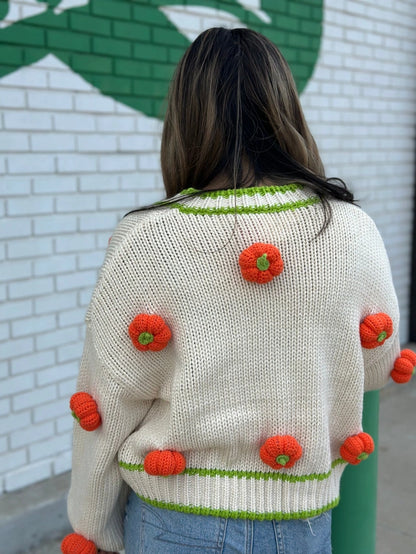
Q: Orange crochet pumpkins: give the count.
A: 9